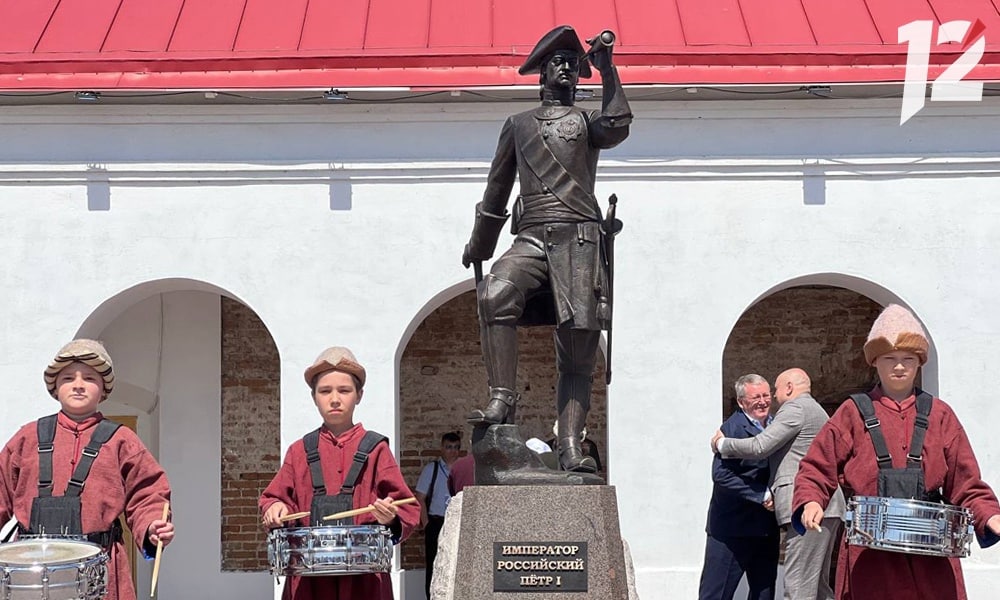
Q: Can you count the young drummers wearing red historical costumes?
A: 3